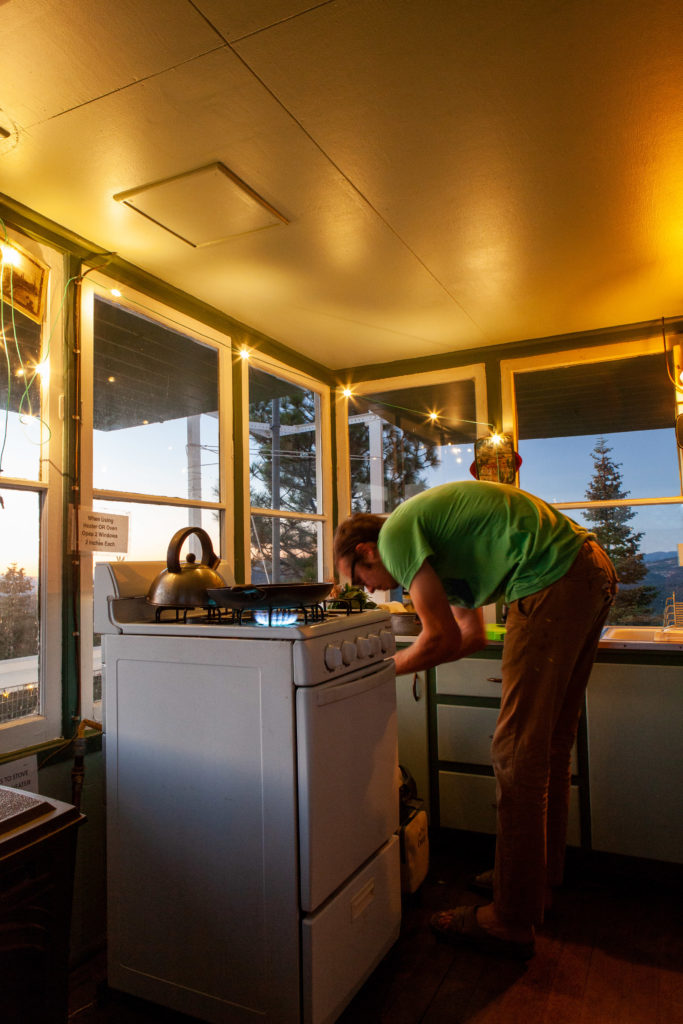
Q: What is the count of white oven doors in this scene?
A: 1